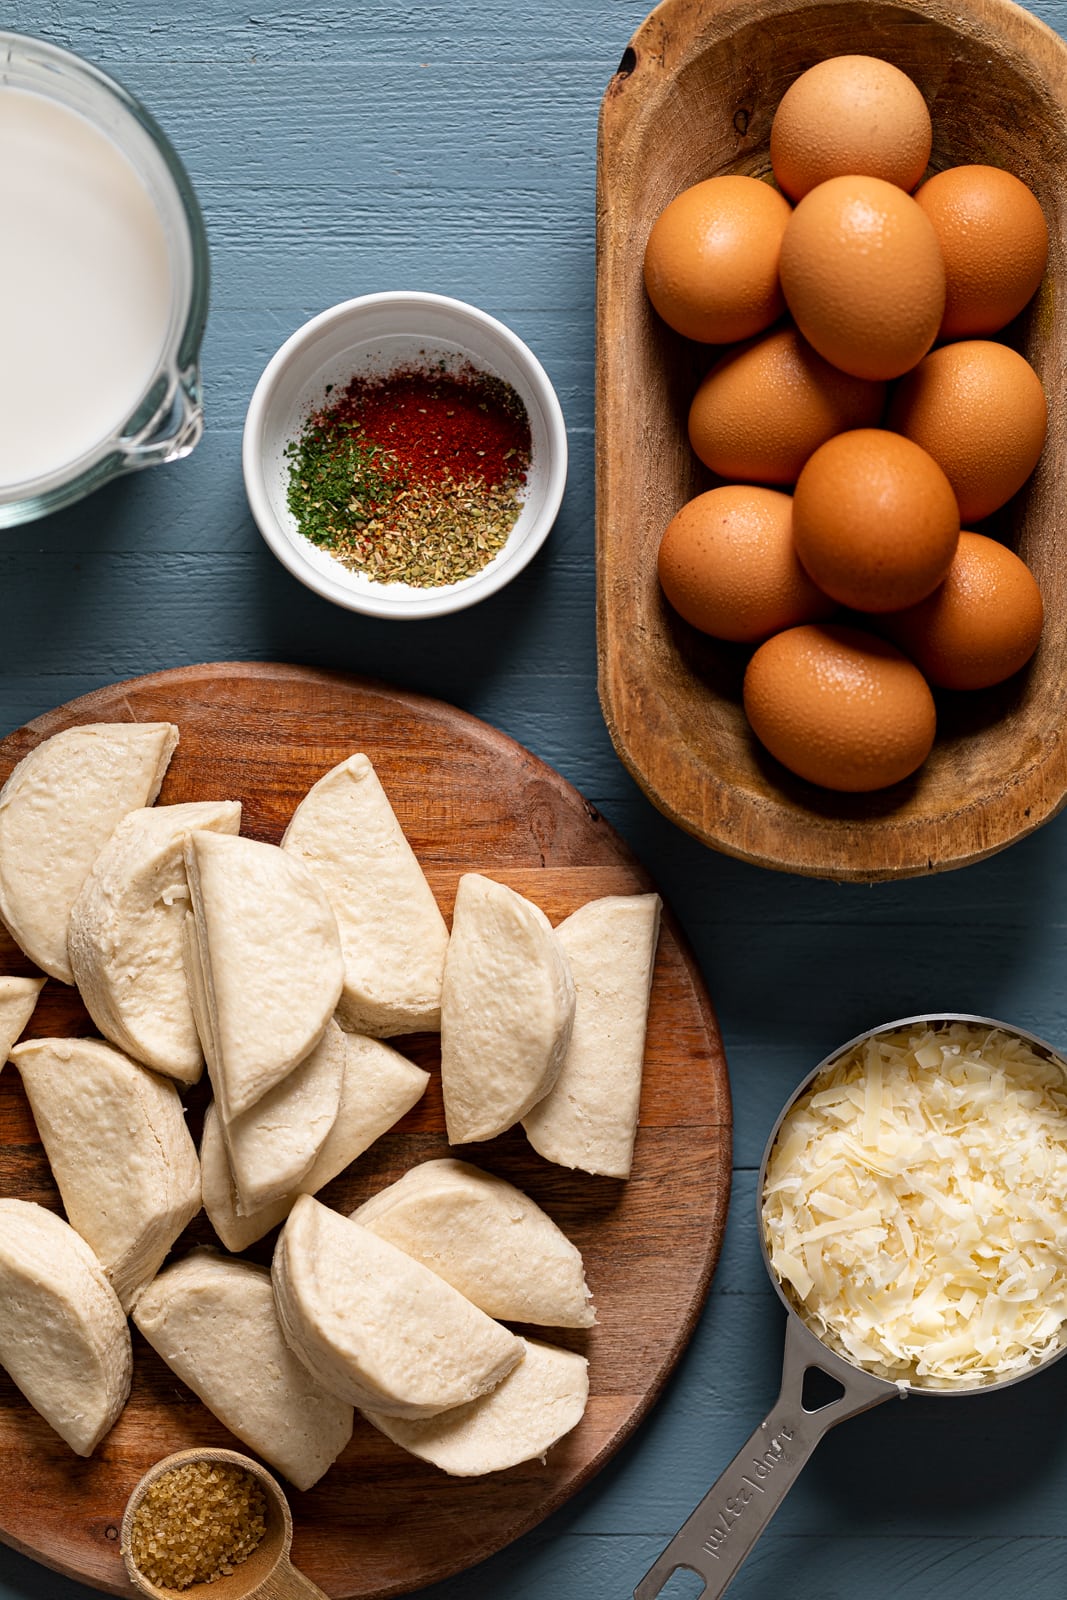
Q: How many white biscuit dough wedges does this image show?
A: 15